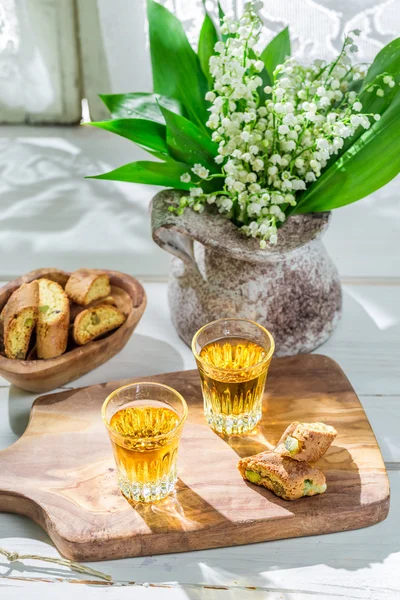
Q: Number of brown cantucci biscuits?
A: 6